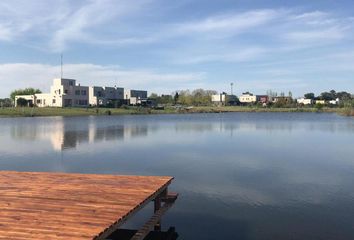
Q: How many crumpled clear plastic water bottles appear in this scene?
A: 0